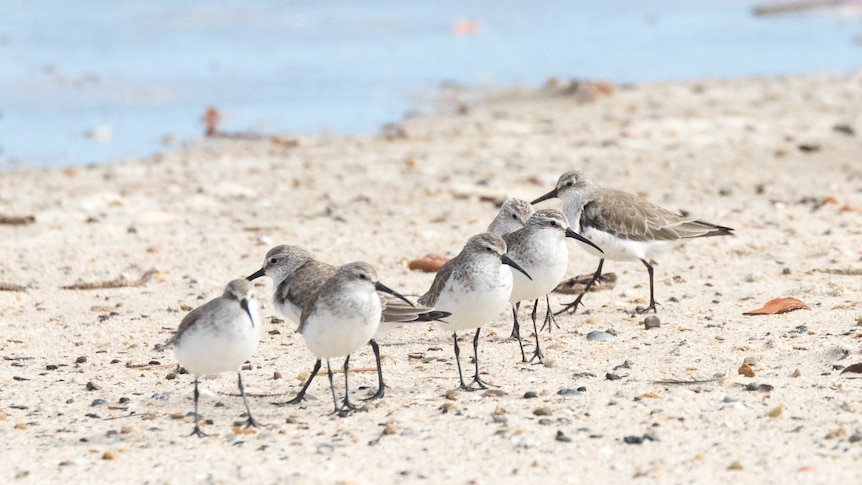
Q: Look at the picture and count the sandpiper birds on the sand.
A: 7